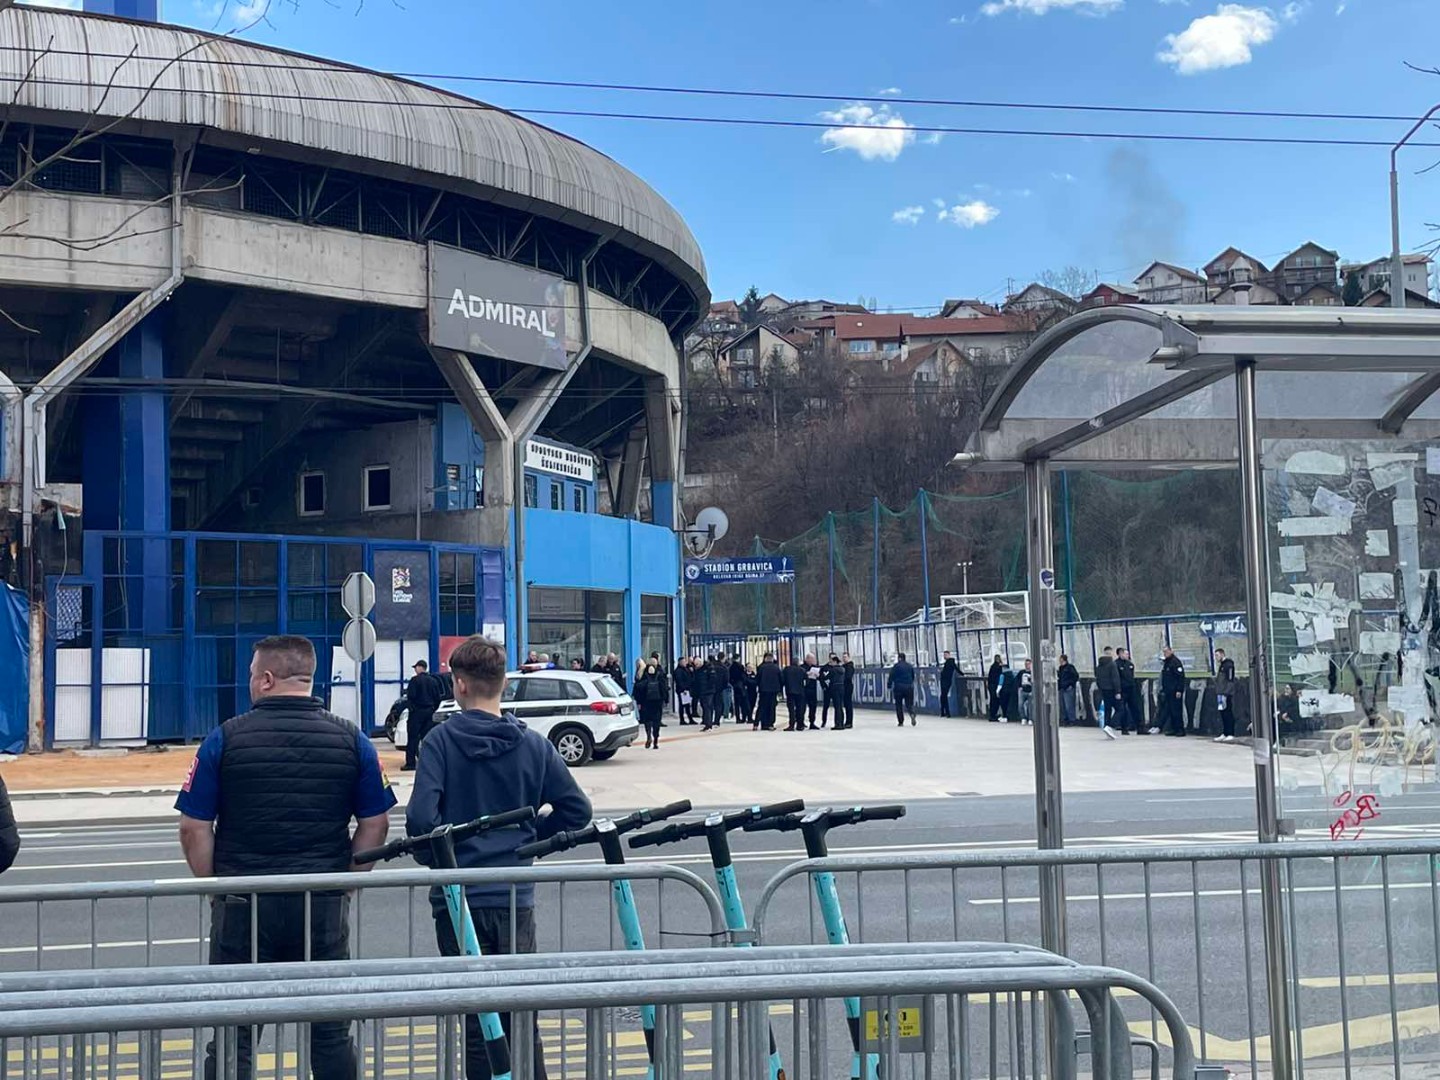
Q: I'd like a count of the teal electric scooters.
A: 4